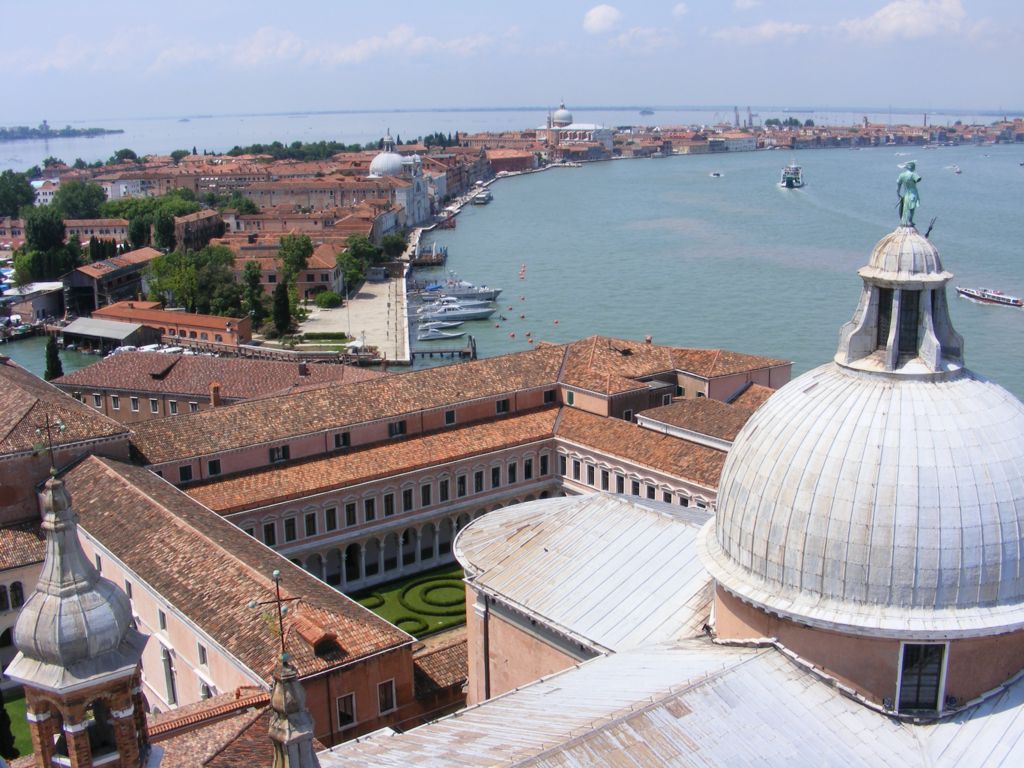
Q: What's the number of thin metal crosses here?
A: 2